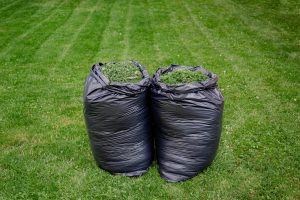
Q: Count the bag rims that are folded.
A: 2